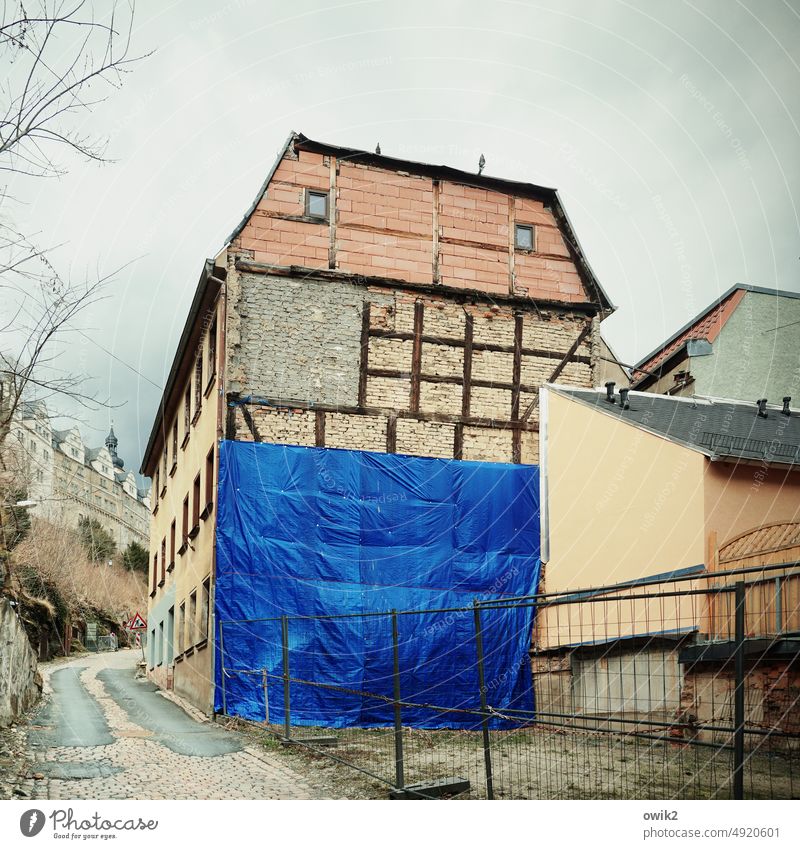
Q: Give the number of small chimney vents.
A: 4